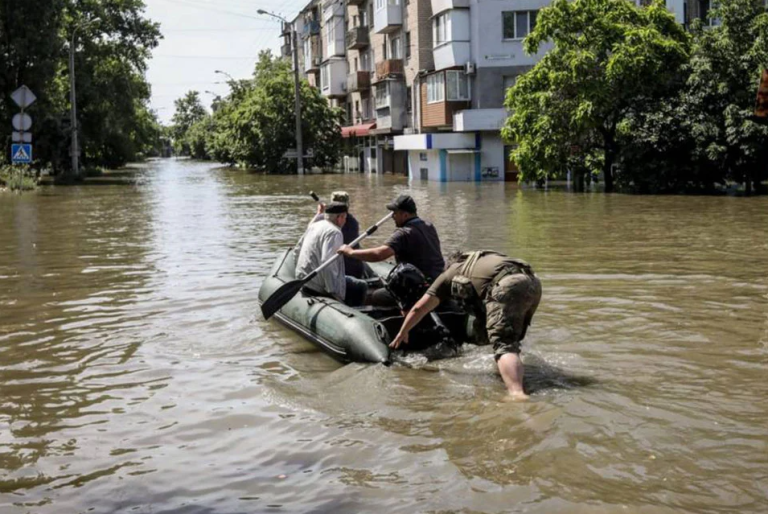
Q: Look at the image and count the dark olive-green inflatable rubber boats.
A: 1